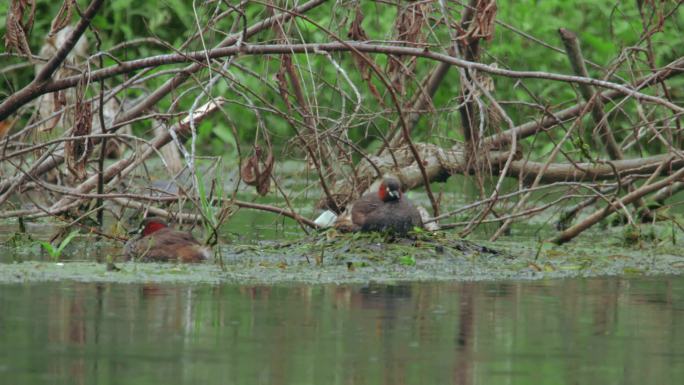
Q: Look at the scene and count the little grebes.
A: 2